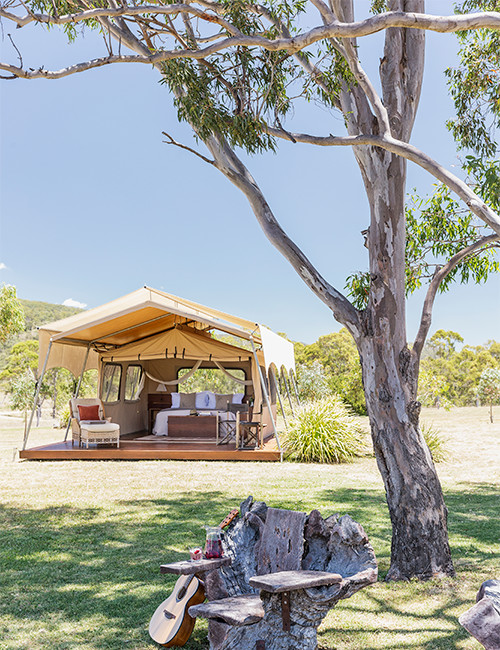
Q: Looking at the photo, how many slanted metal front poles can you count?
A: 2